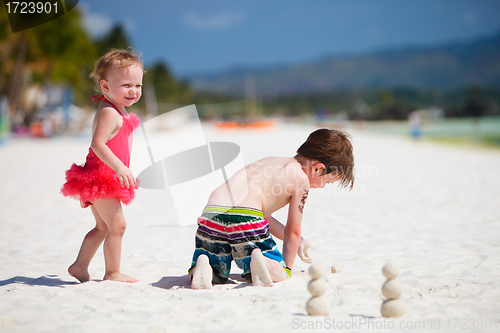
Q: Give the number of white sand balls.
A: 6